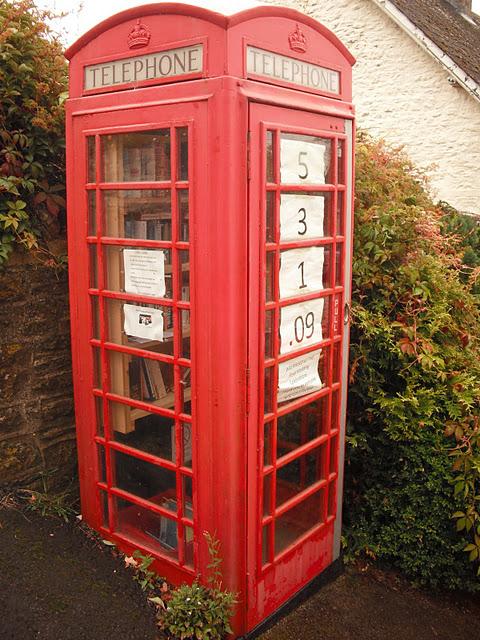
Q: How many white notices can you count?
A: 7